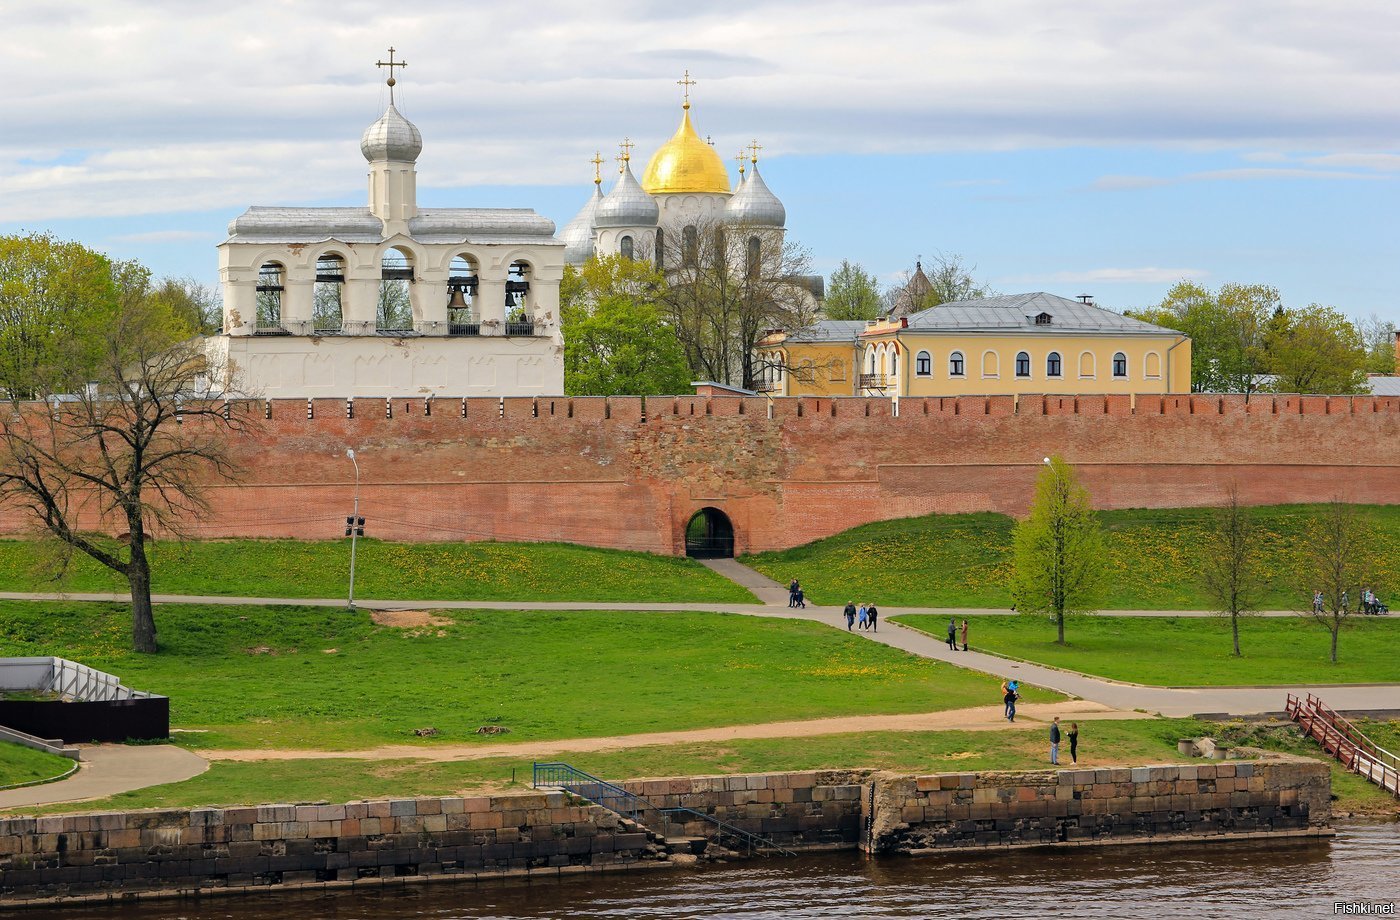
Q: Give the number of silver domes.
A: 5